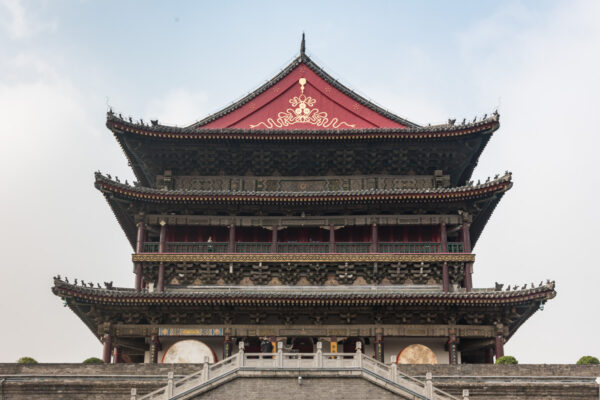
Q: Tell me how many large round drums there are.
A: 2